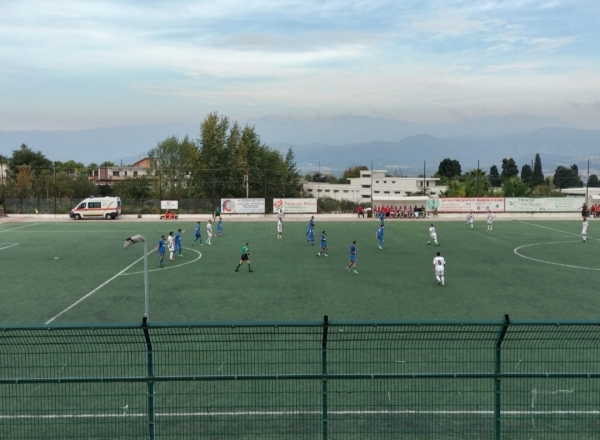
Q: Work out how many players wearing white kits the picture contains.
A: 9